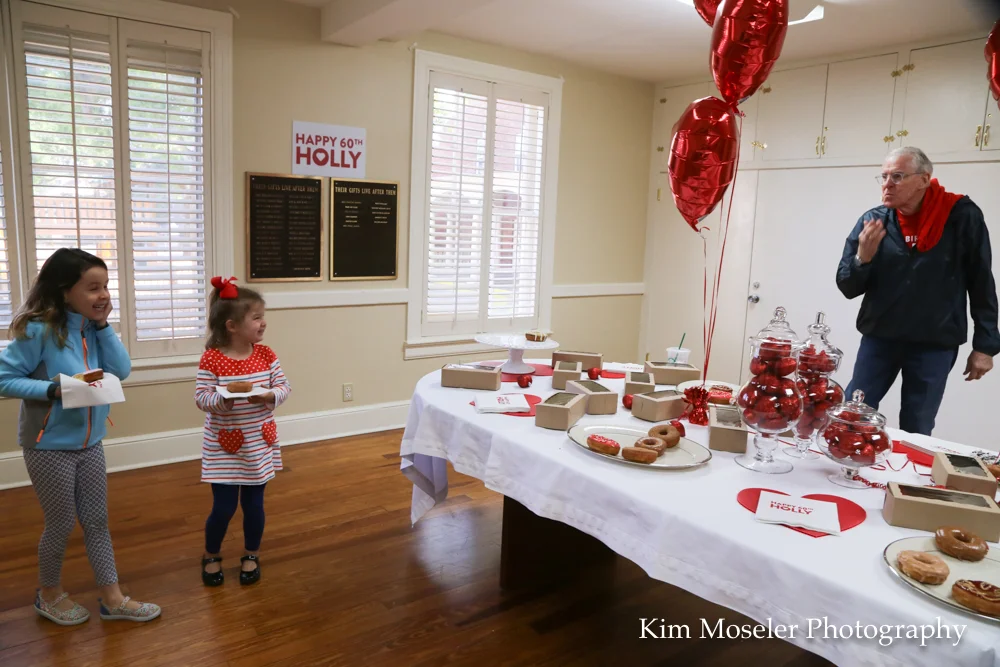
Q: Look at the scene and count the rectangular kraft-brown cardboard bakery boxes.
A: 11